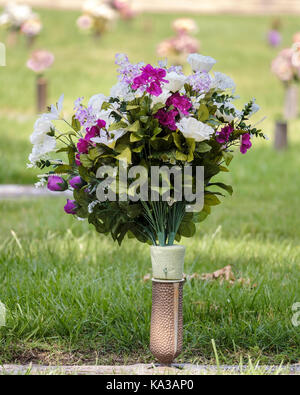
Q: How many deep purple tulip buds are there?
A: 3